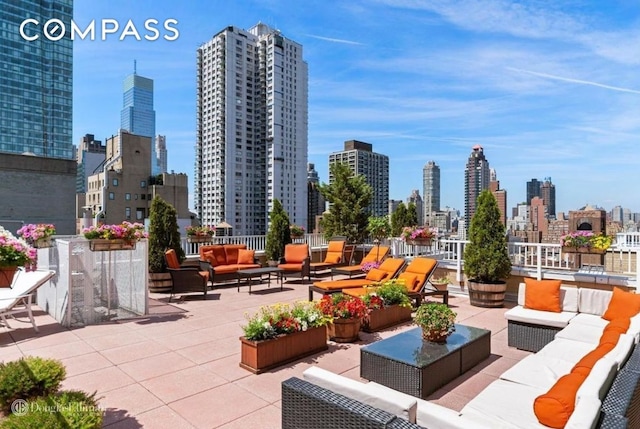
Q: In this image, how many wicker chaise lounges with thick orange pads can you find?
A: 4